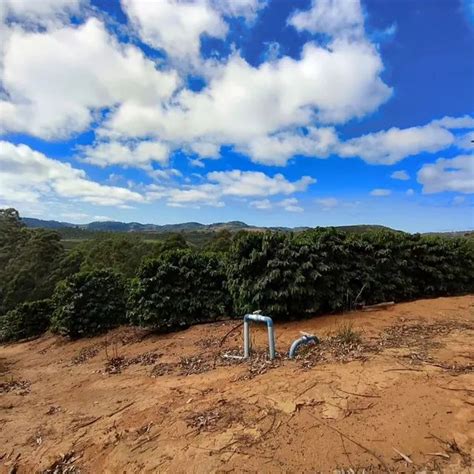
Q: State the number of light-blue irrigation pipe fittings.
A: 2